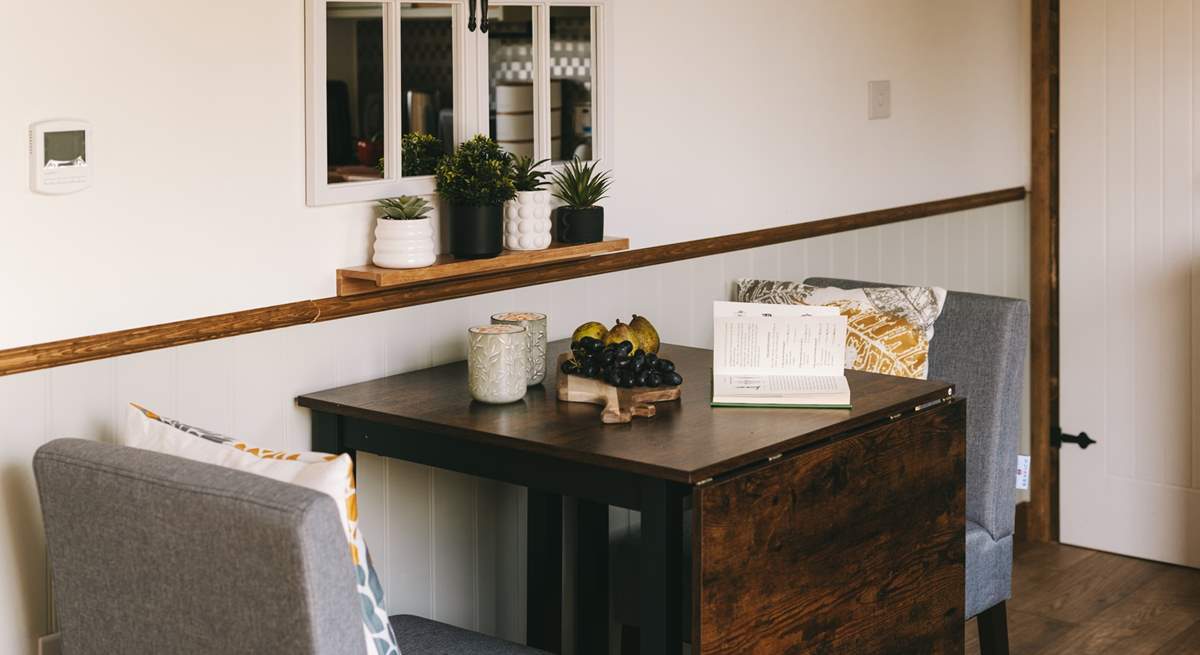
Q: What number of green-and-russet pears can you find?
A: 3